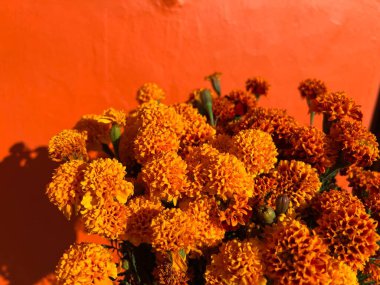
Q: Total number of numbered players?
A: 0